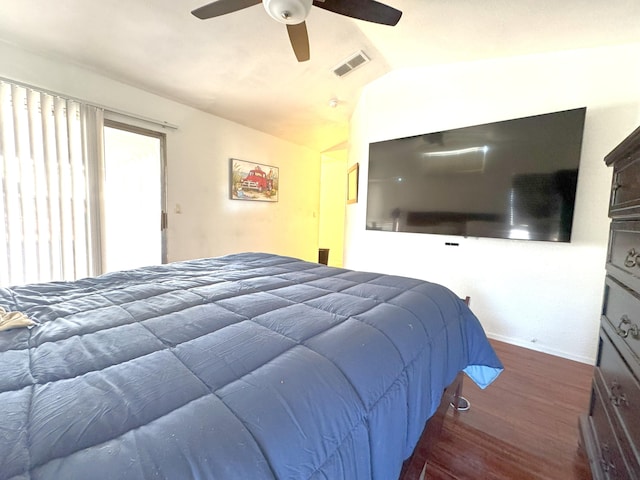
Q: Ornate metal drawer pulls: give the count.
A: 4